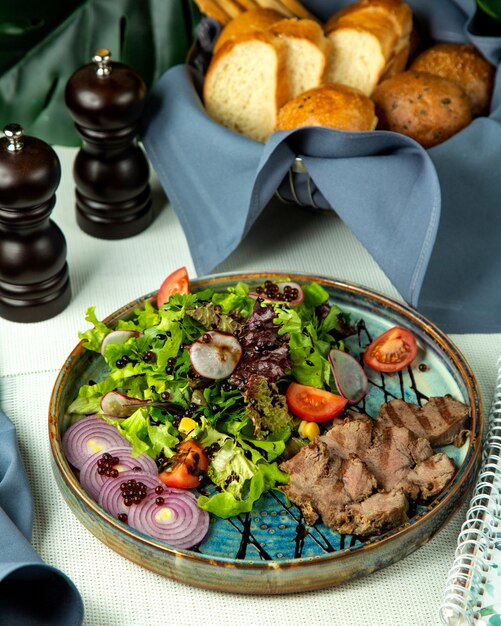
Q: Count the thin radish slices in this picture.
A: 5